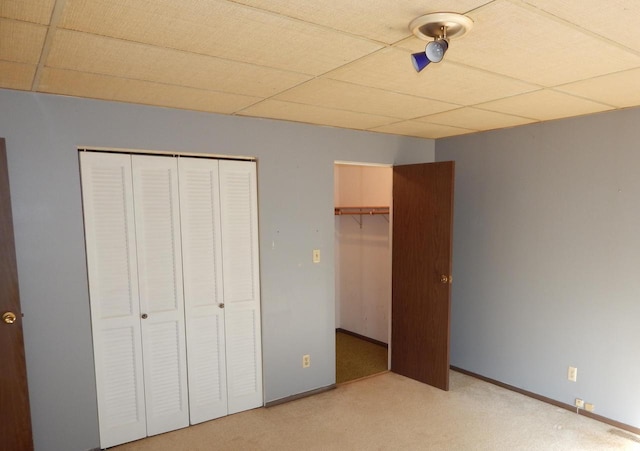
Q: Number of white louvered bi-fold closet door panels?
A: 4